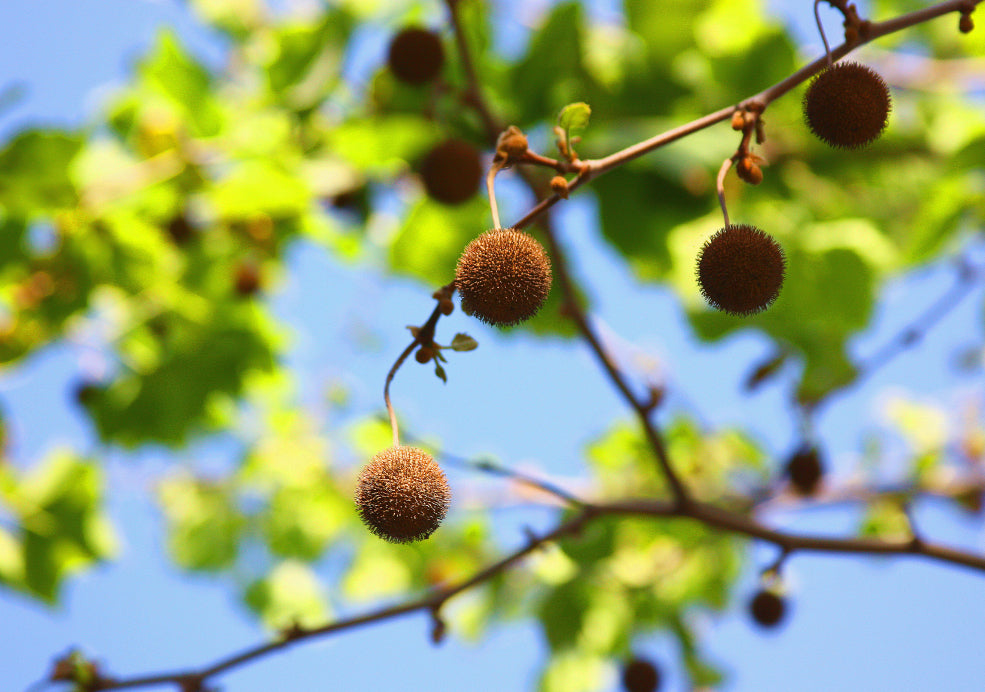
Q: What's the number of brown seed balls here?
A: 9